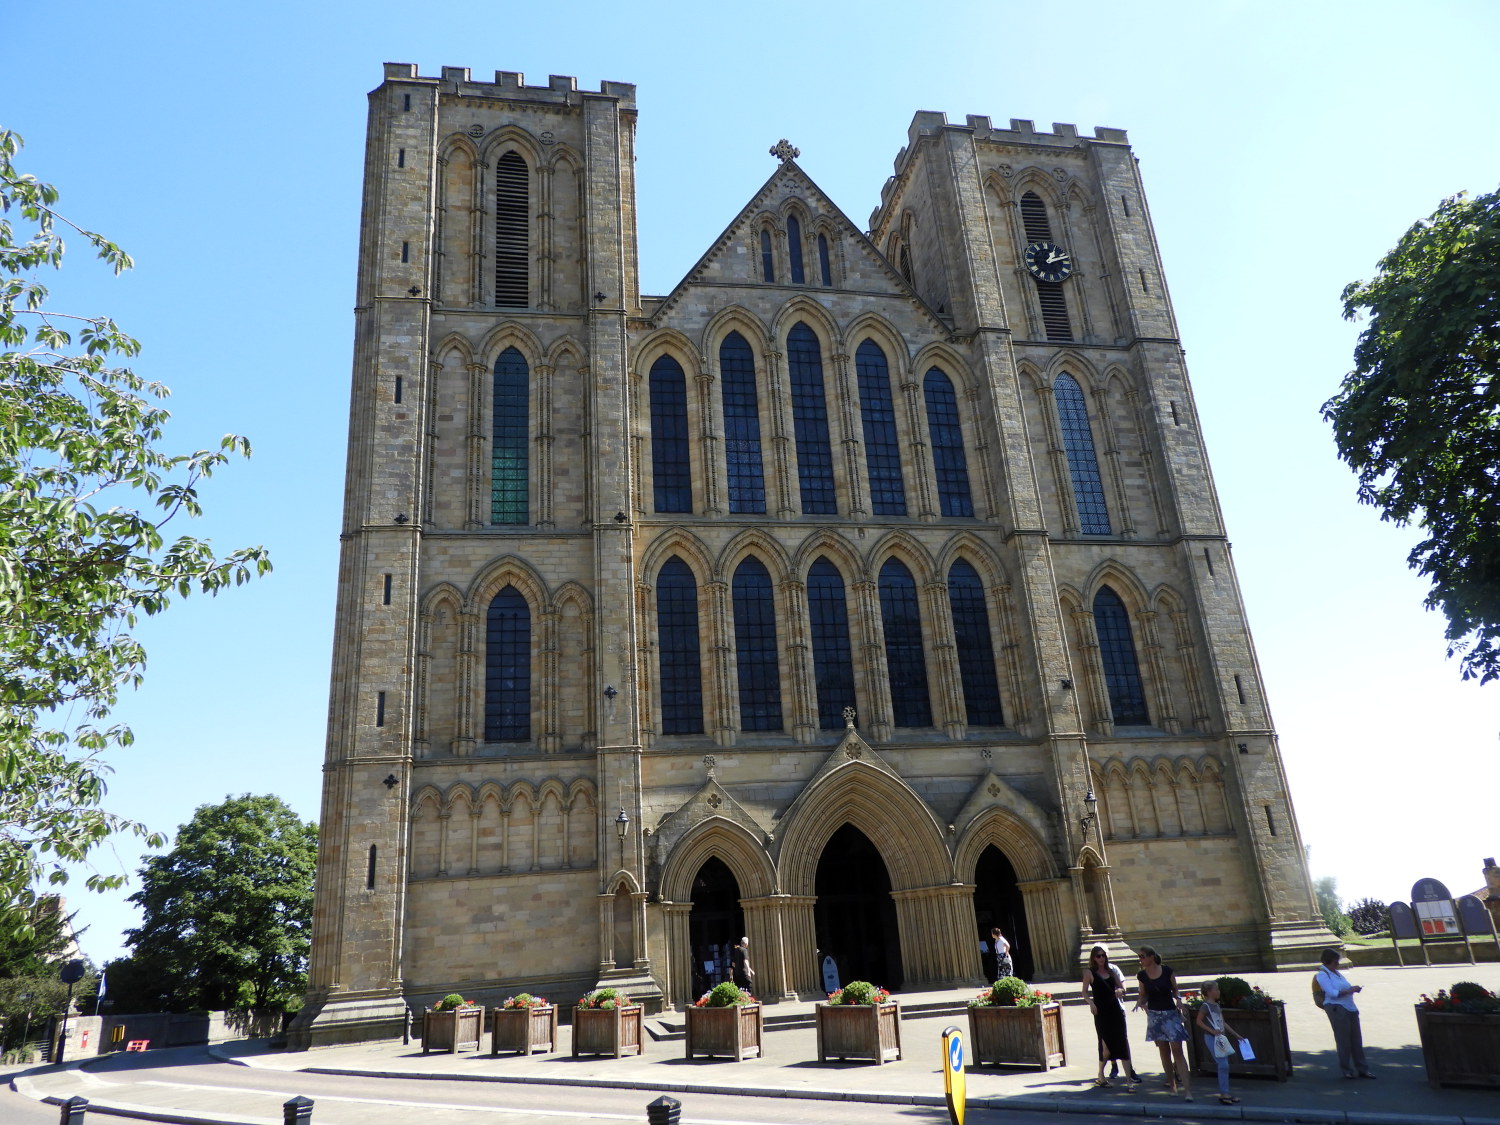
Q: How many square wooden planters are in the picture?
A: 8